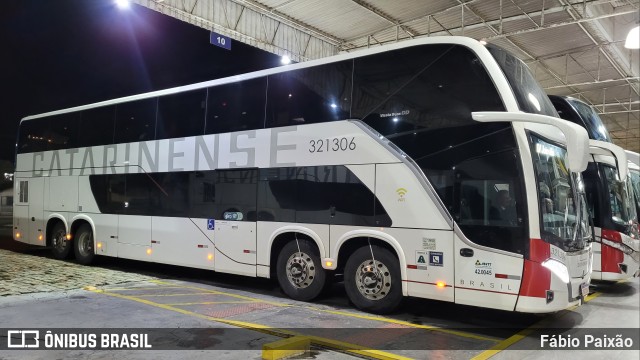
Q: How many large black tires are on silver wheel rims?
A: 4